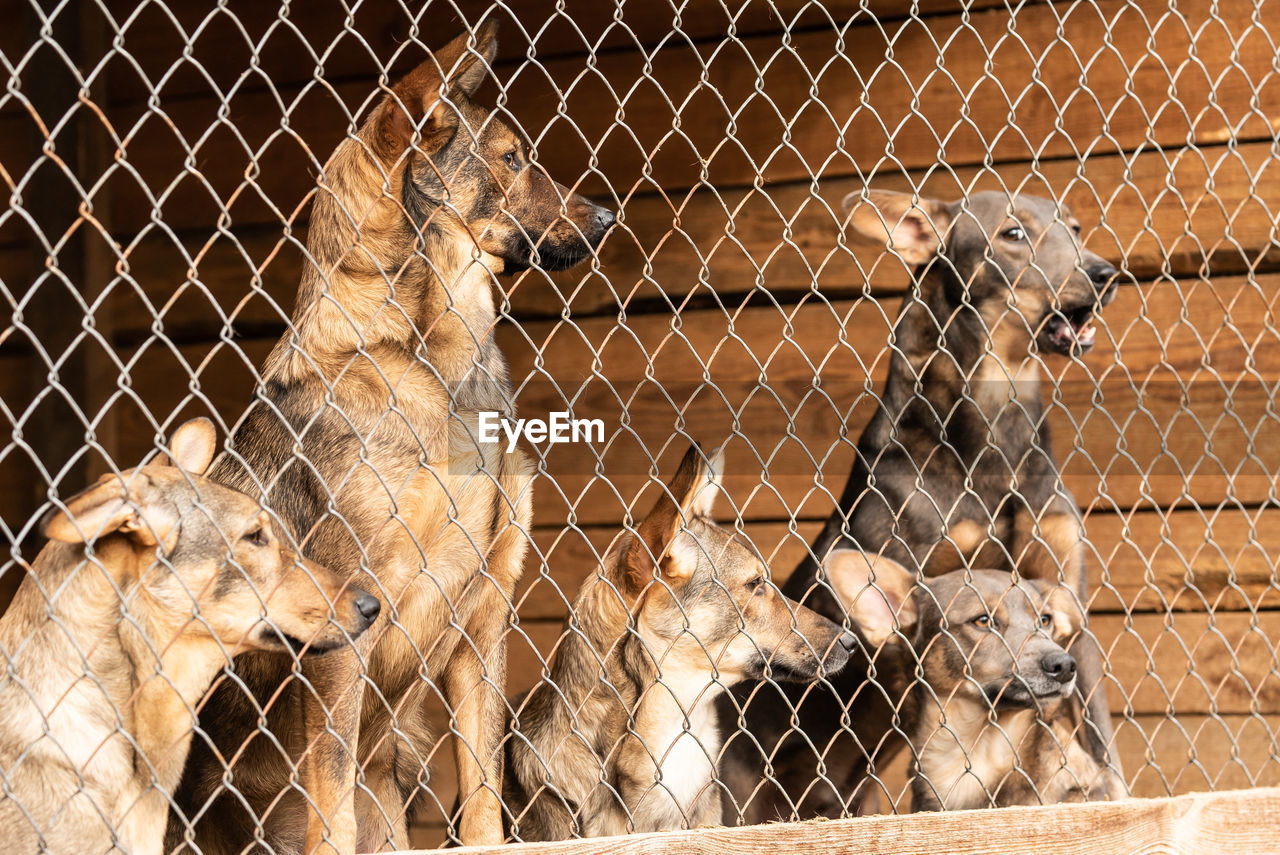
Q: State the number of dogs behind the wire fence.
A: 5